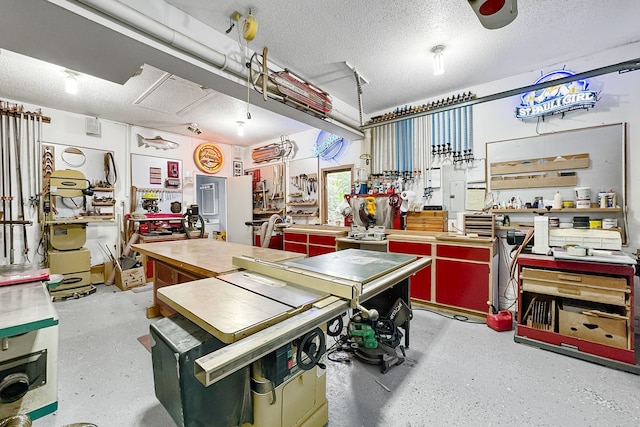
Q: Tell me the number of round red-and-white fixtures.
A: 1